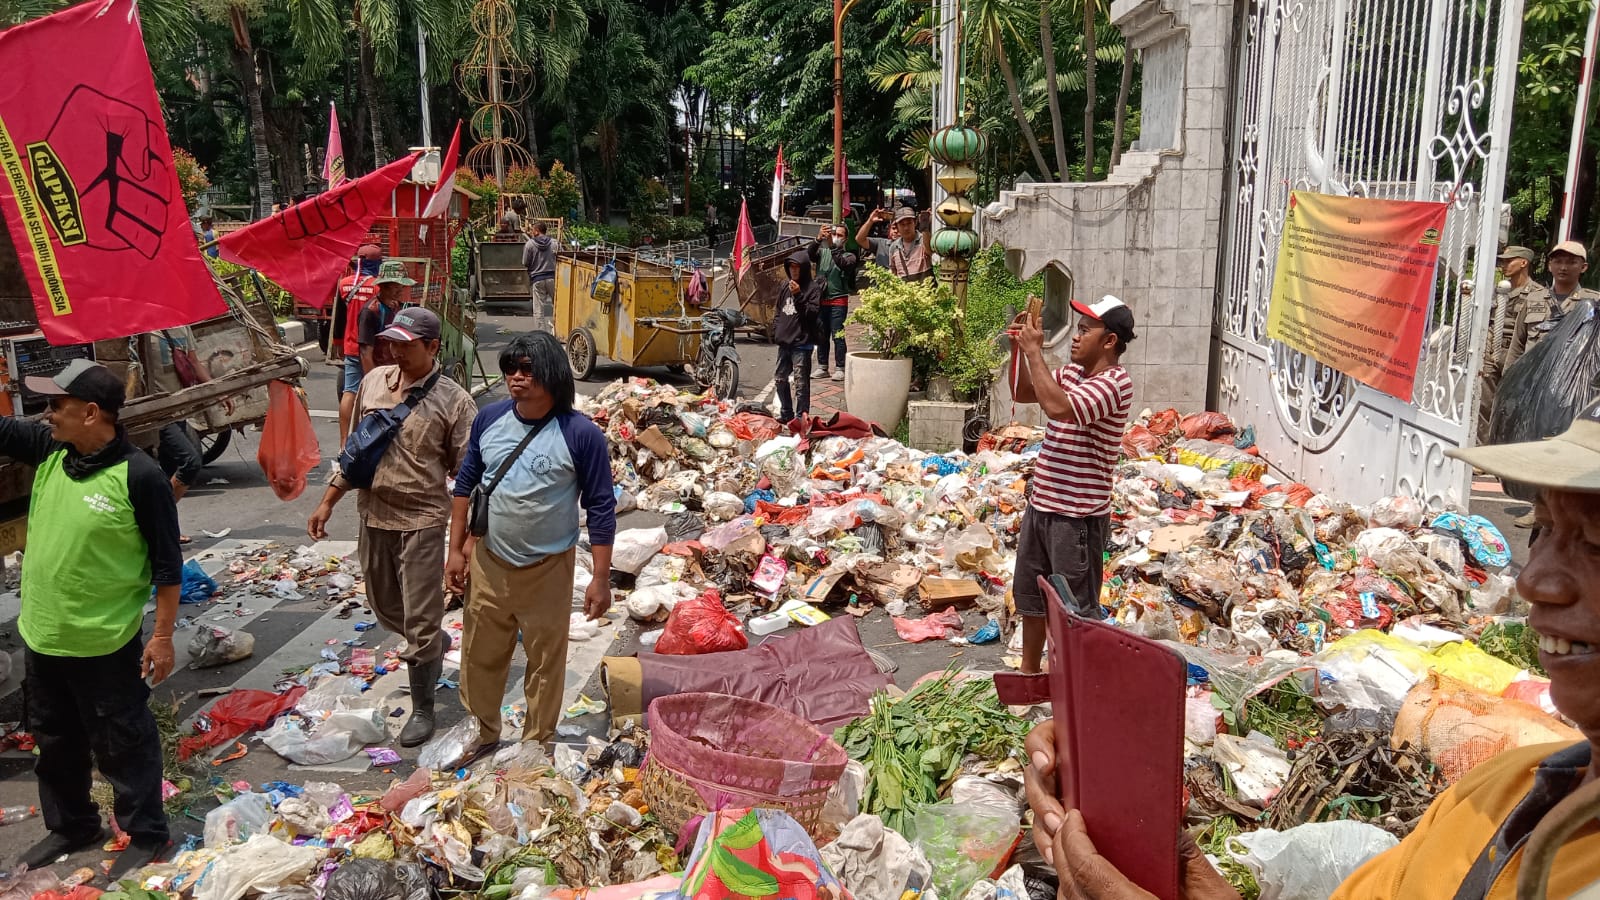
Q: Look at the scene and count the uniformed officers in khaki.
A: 2